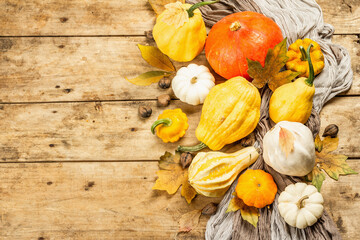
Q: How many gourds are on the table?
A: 11